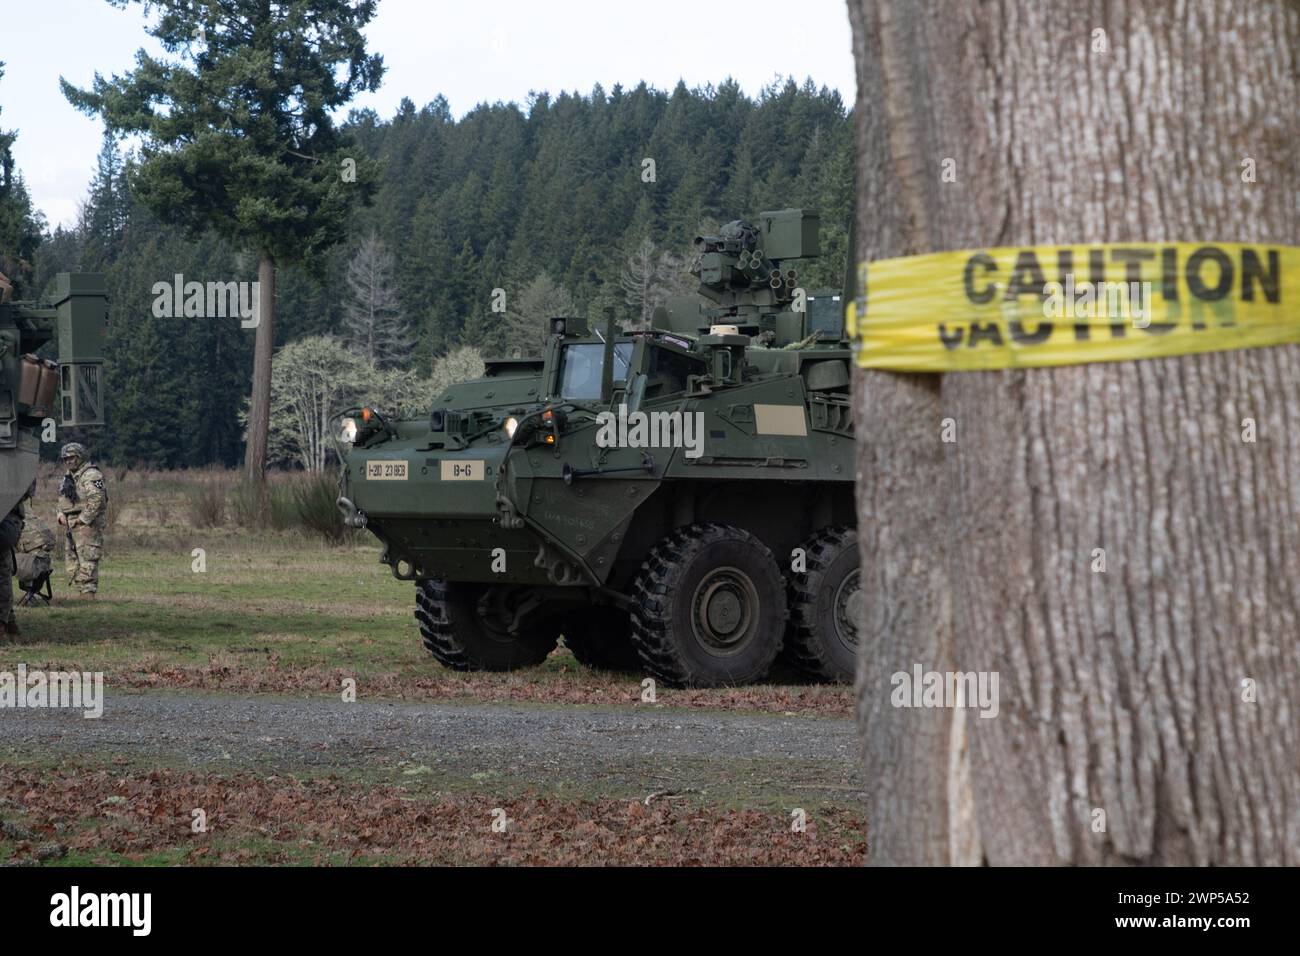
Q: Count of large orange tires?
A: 0